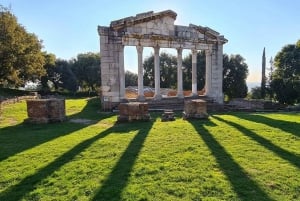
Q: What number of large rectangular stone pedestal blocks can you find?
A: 3